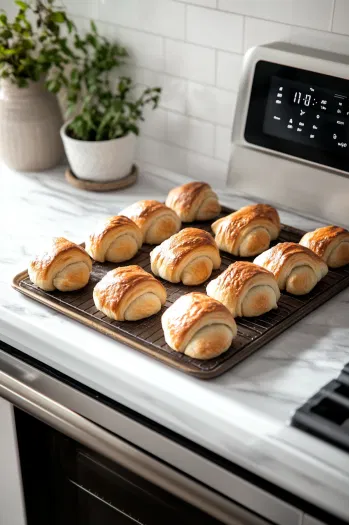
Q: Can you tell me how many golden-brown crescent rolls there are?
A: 11